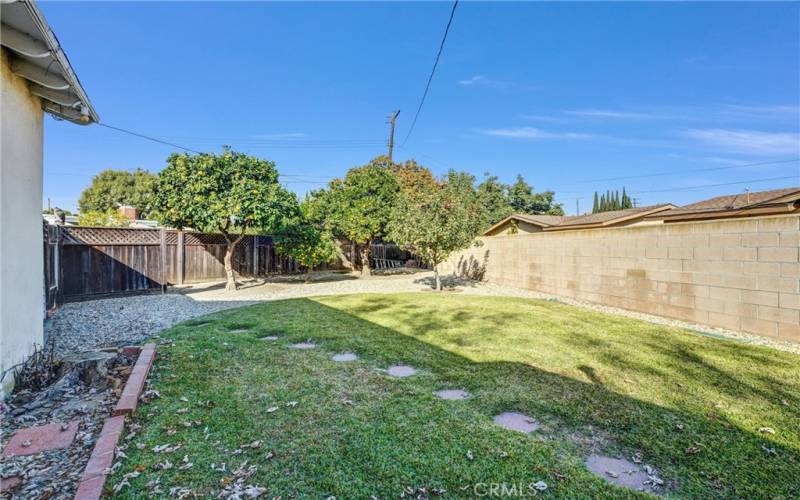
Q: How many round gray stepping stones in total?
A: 8